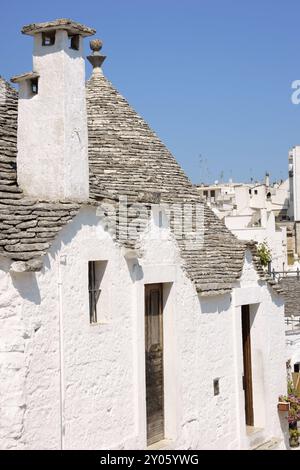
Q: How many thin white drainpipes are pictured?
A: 1